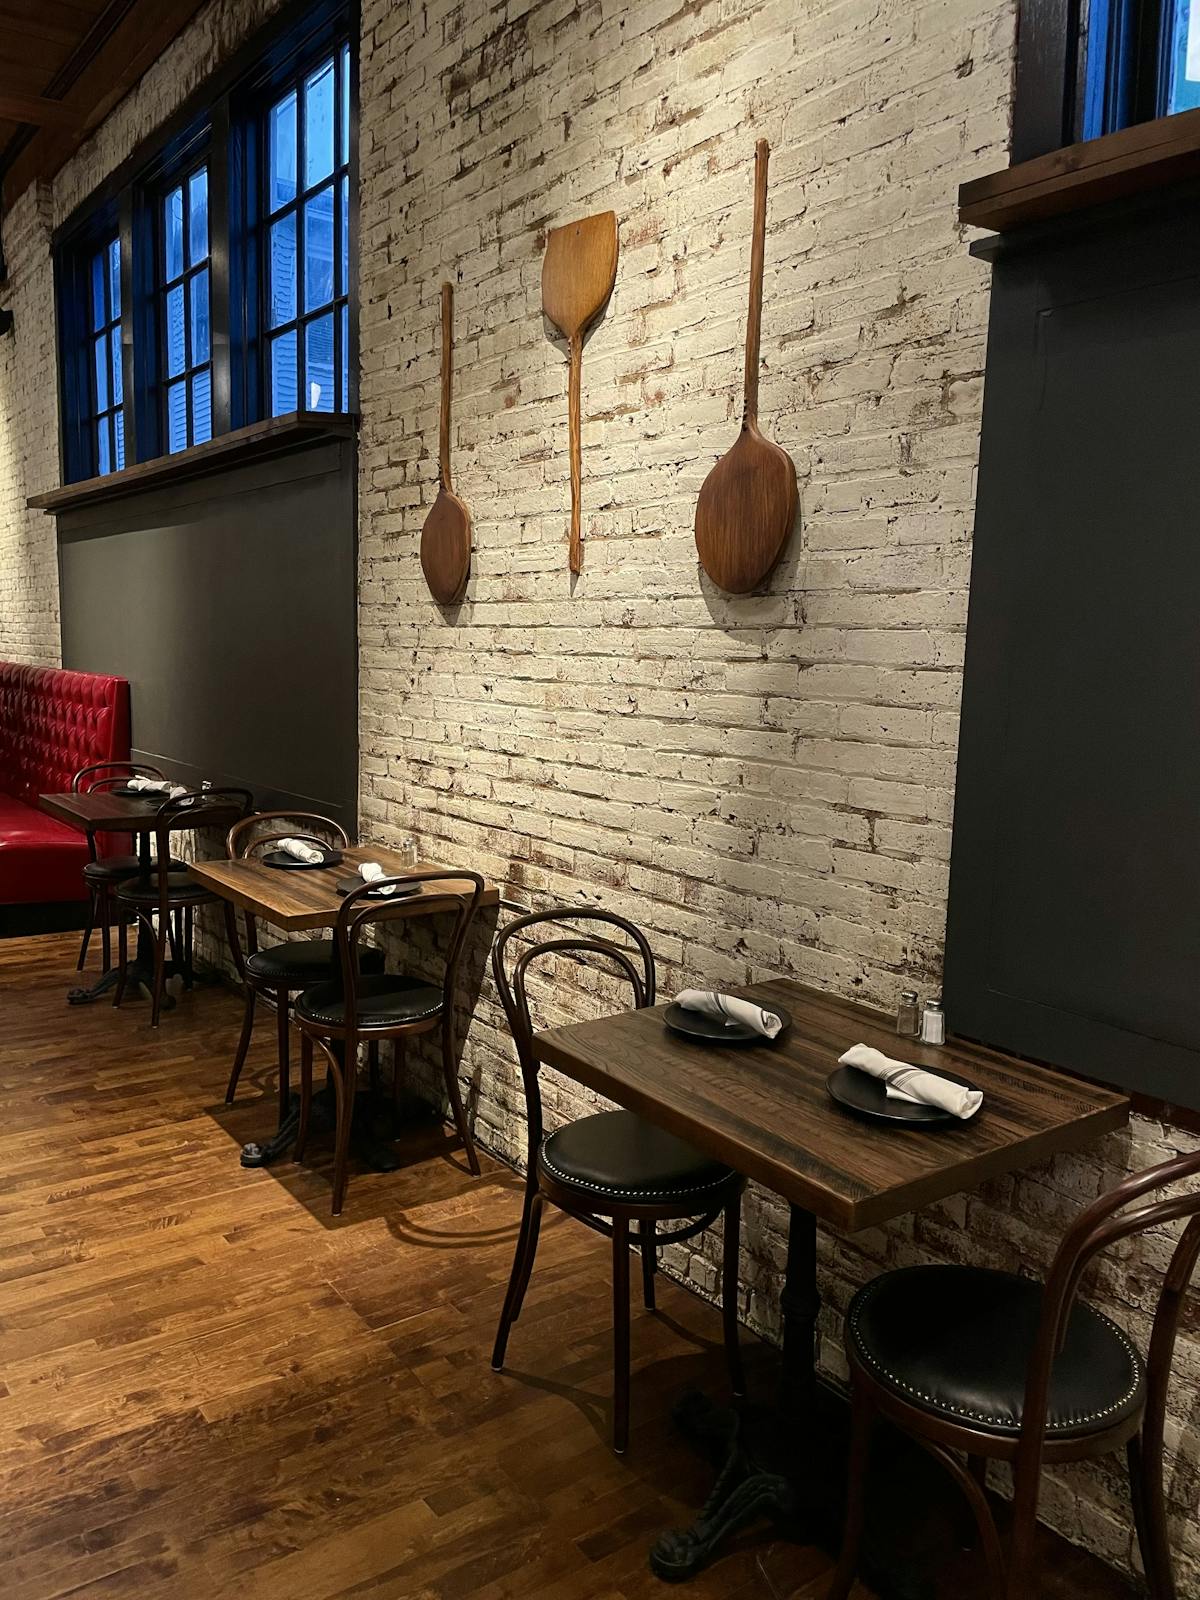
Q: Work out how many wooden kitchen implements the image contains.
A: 3